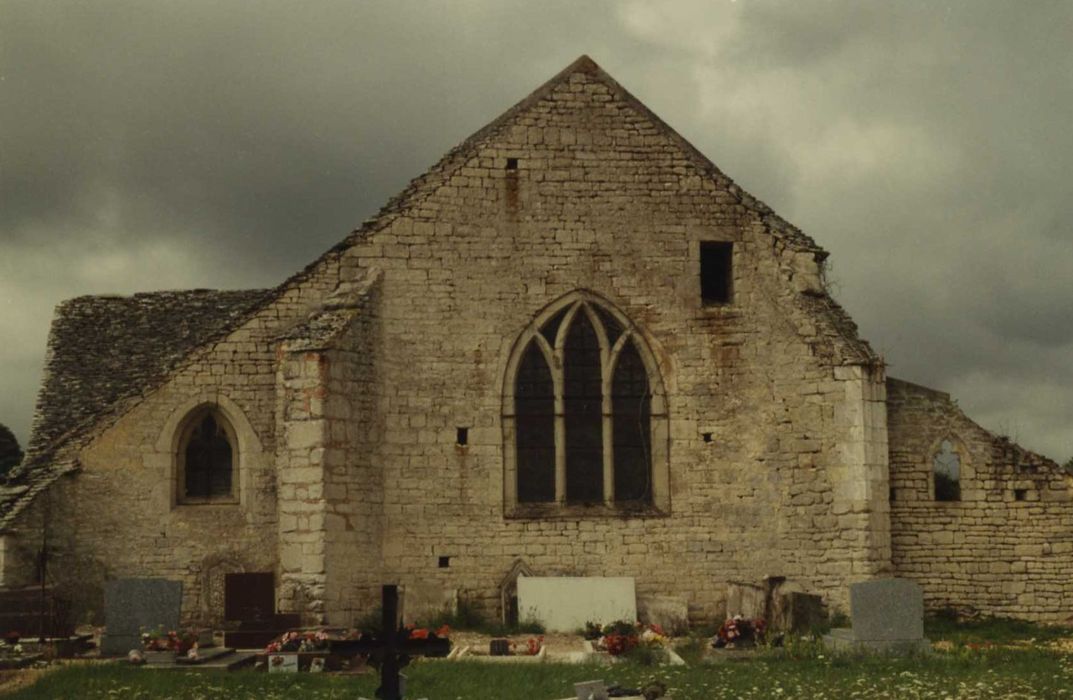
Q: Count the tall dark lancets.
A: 3